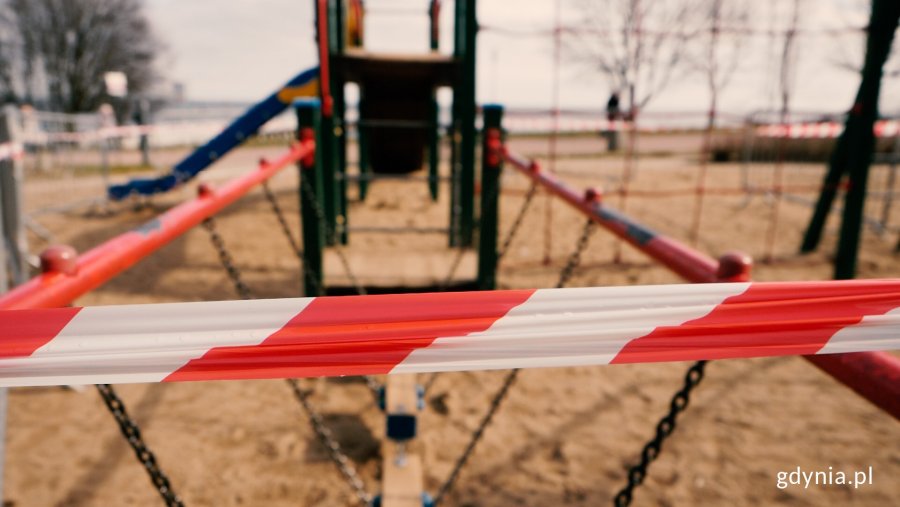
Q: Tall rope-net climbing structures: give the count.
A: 1